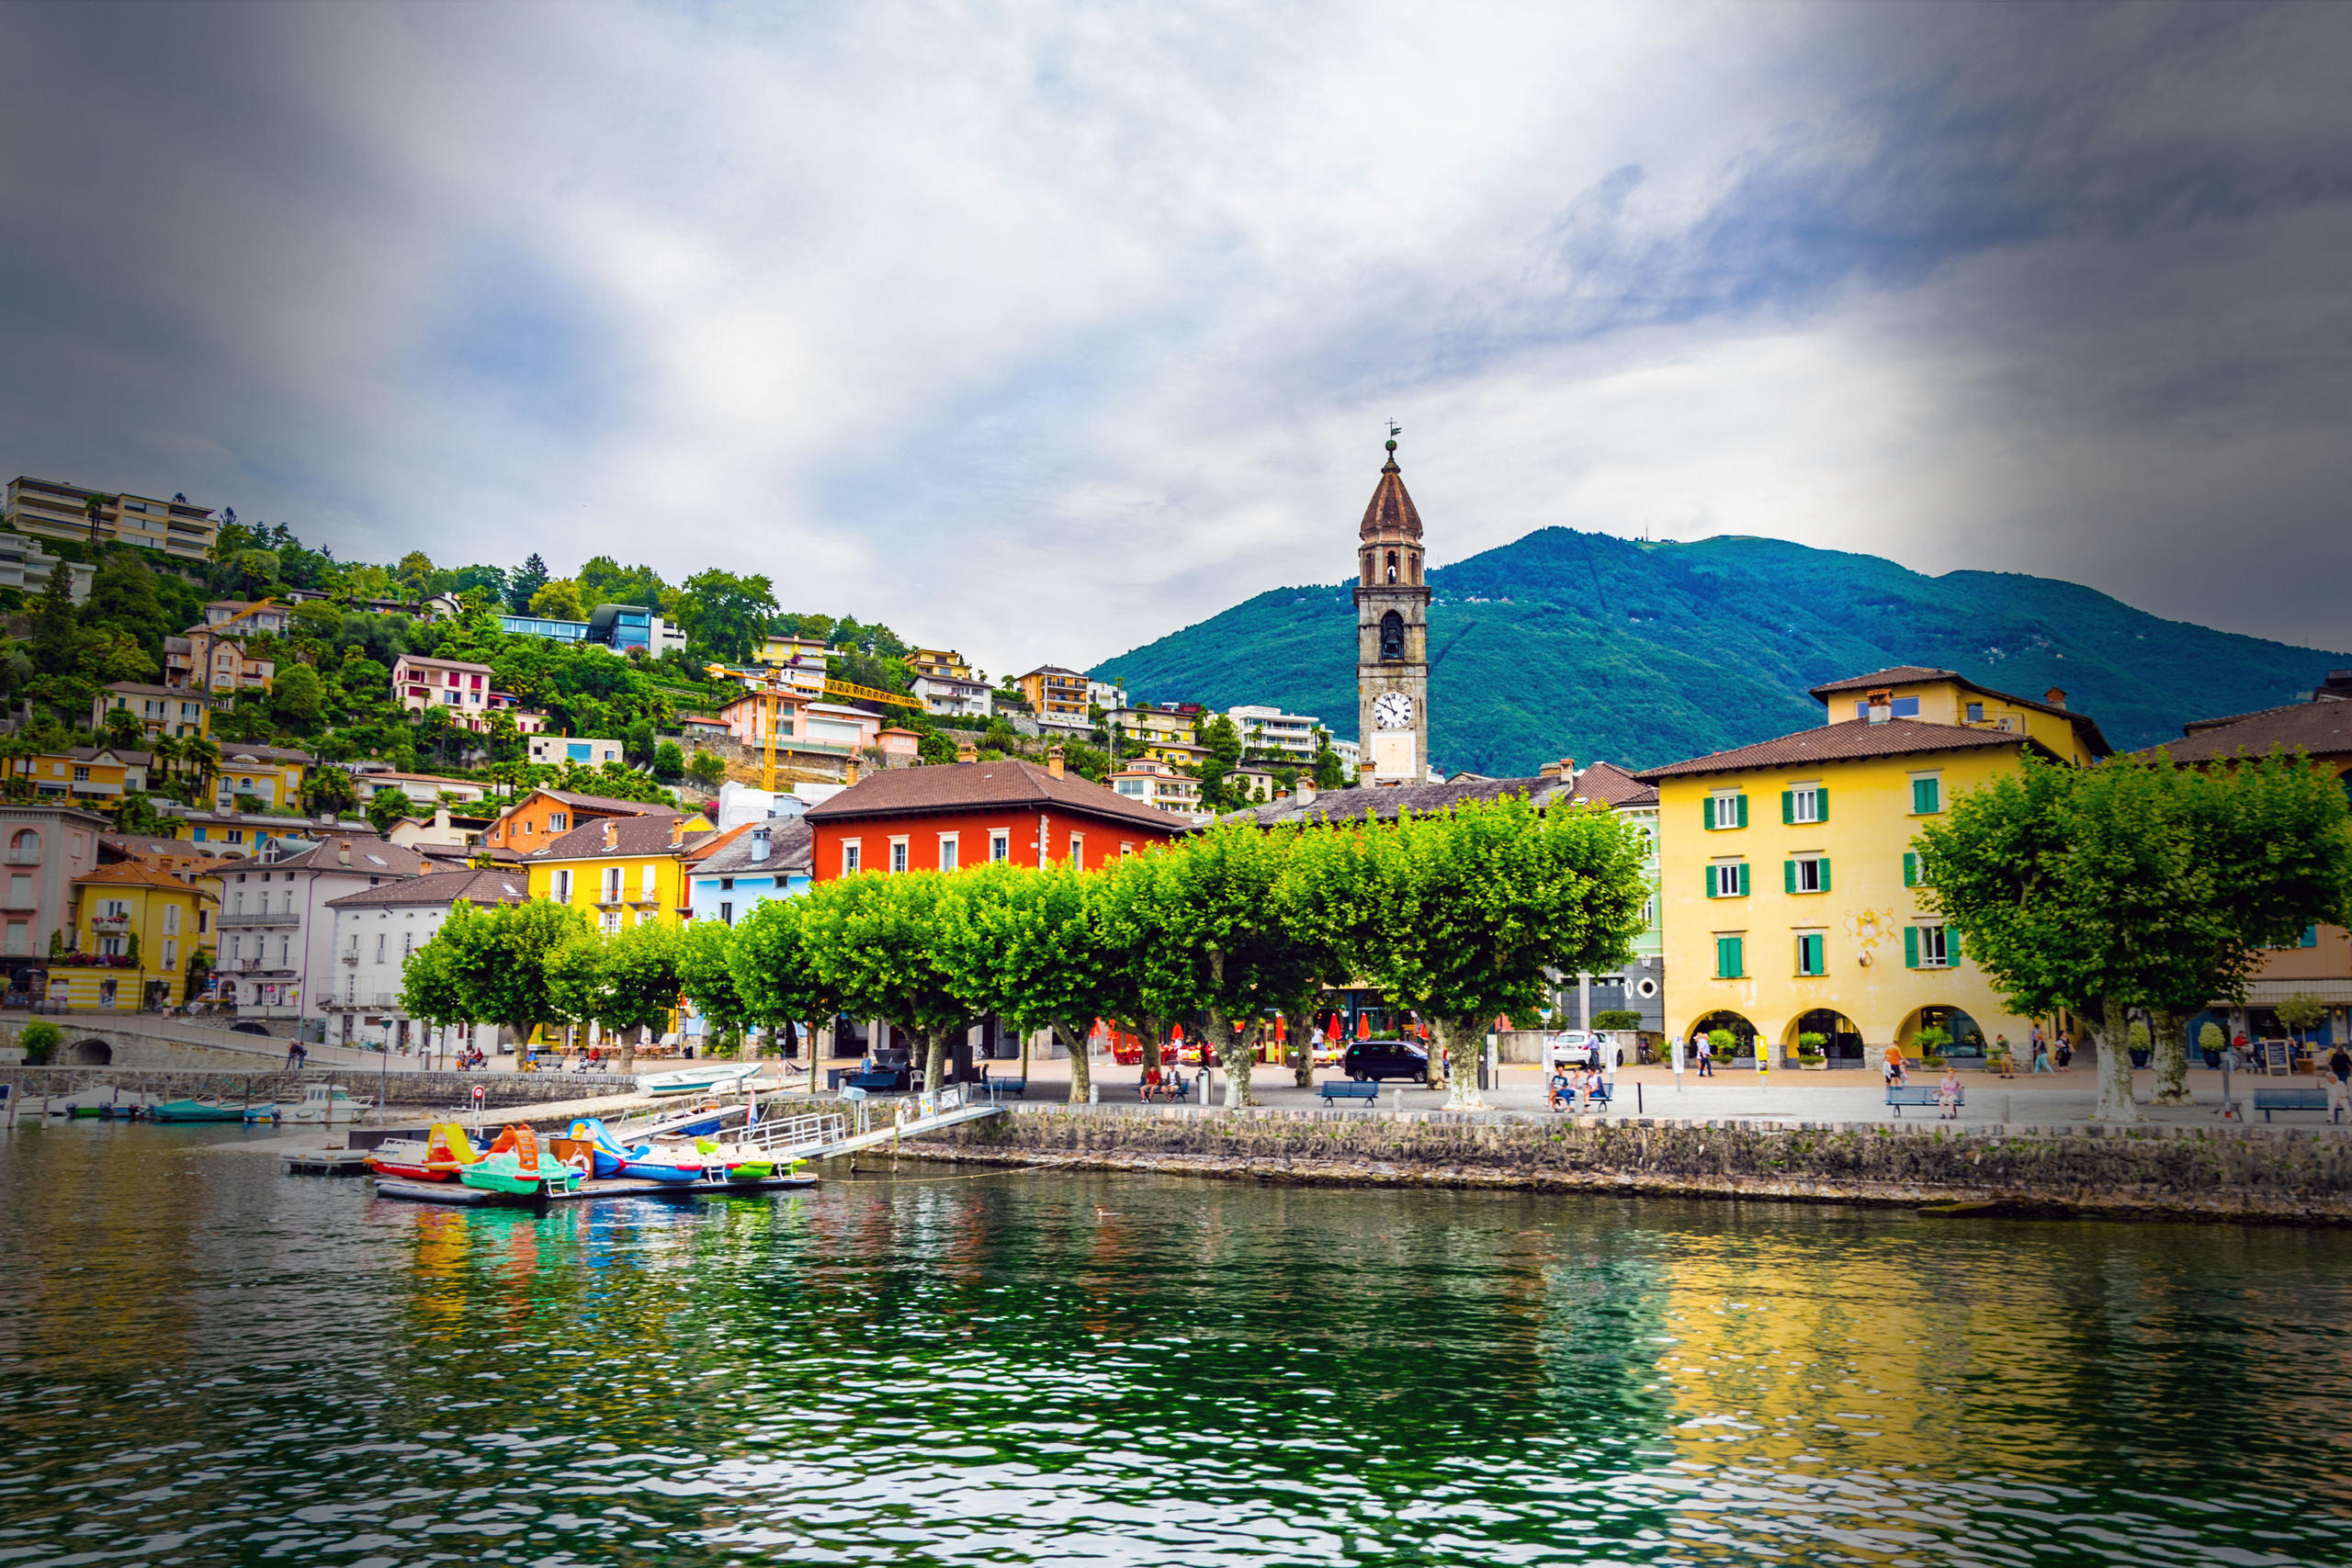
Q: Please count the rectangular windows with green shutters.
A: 9